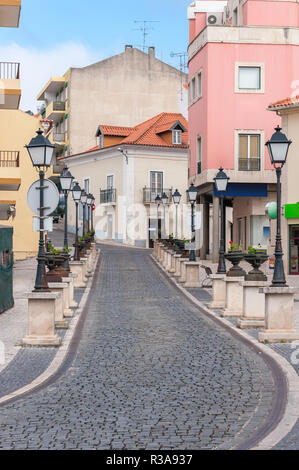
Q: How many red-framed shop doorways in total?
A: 1